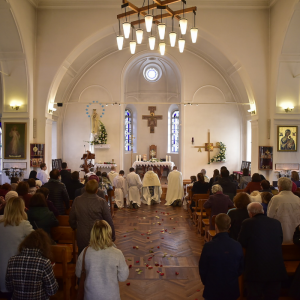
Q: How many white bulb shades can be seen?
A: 12